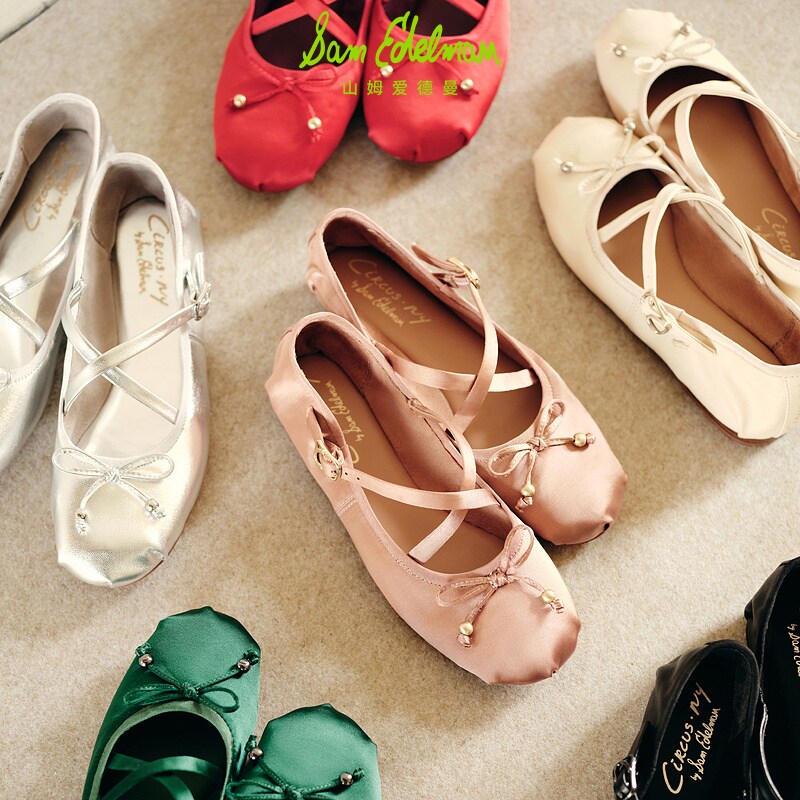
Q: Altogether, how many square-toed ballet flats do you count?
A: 12